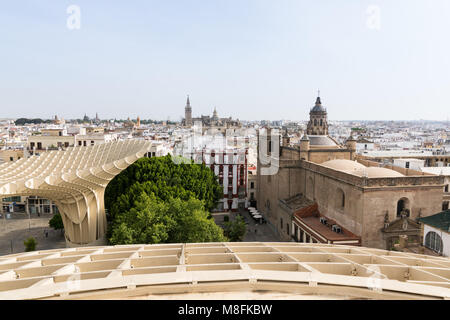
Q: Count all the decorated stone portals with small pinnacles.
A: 1